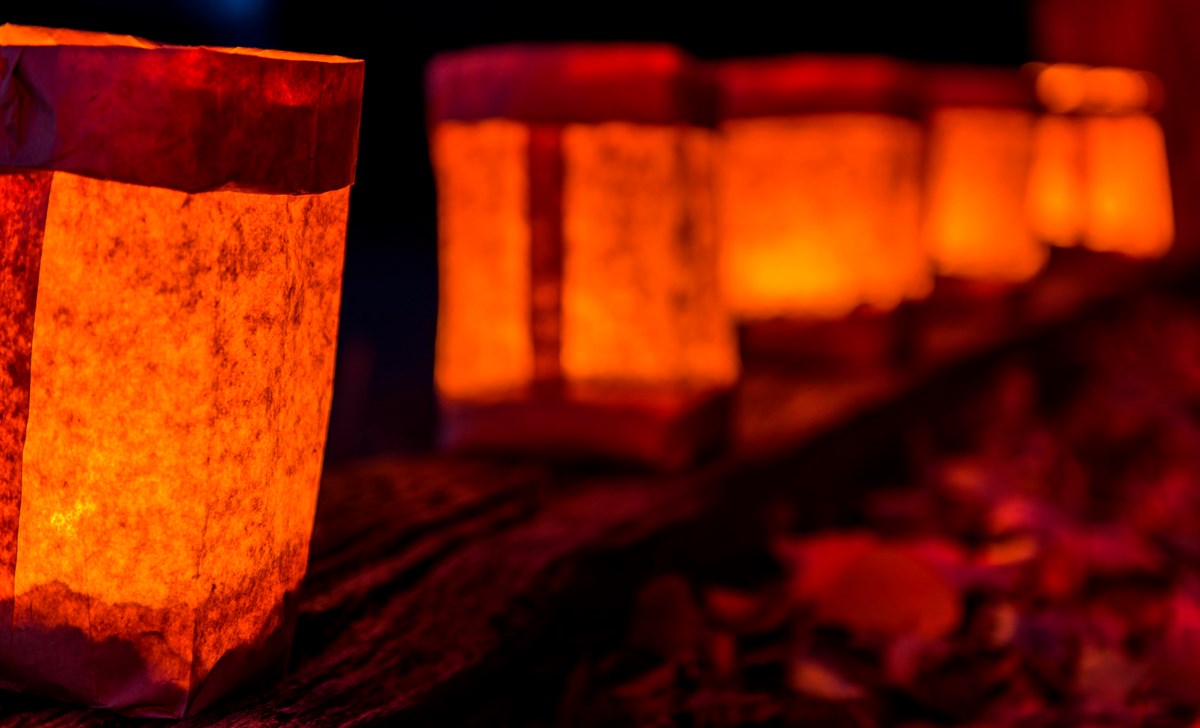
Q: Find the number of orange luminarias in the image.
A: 5